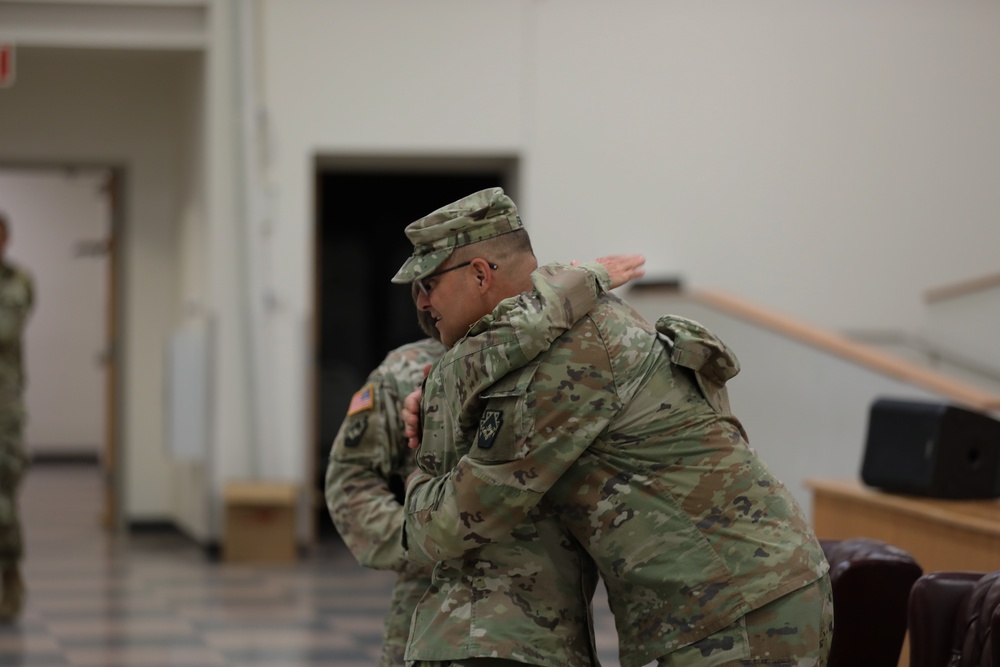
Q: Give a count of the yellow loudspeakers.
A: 0